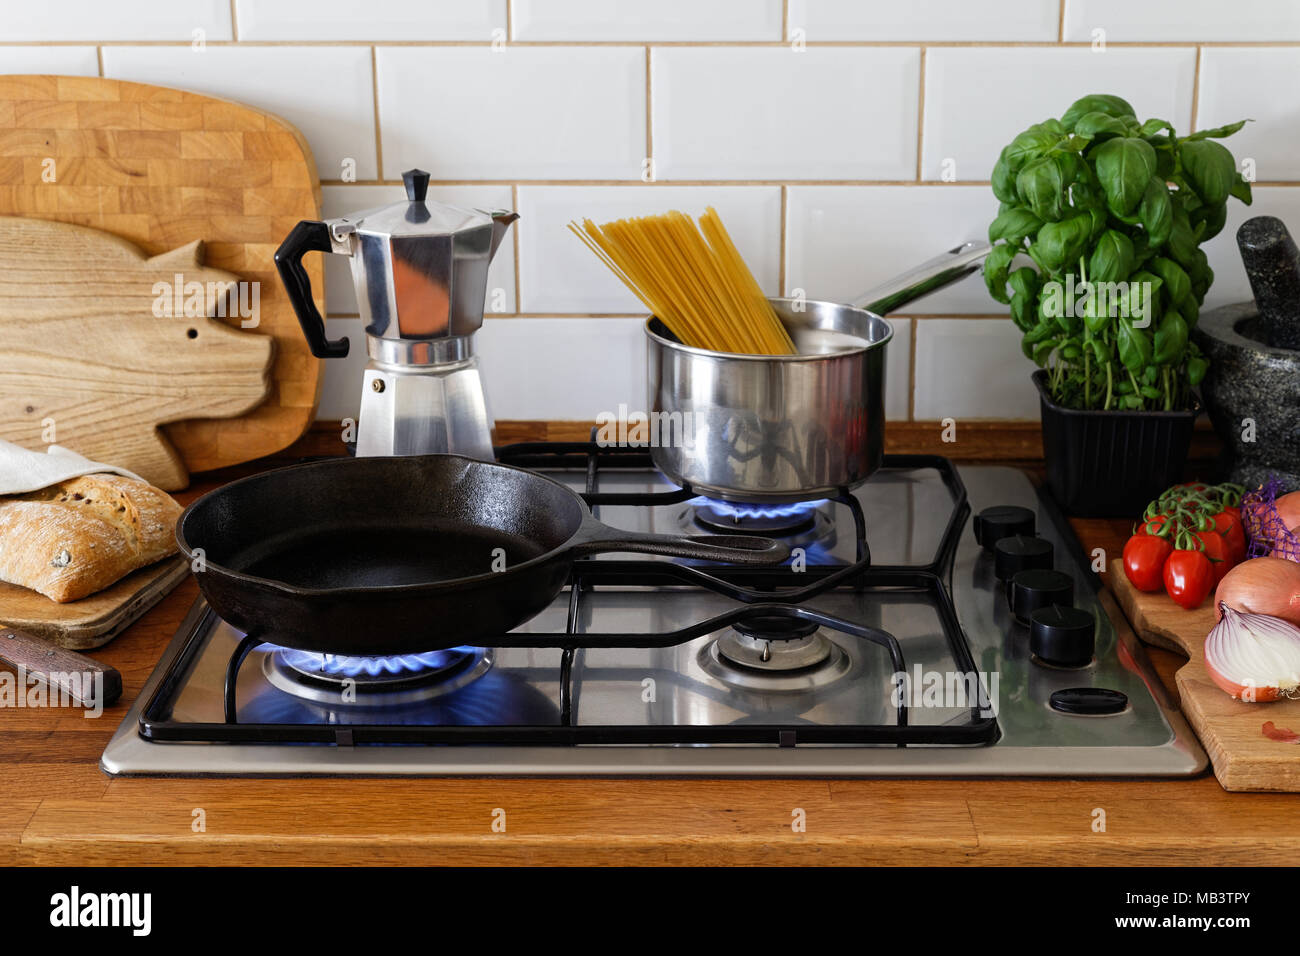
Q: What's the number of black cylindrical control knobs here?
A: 4